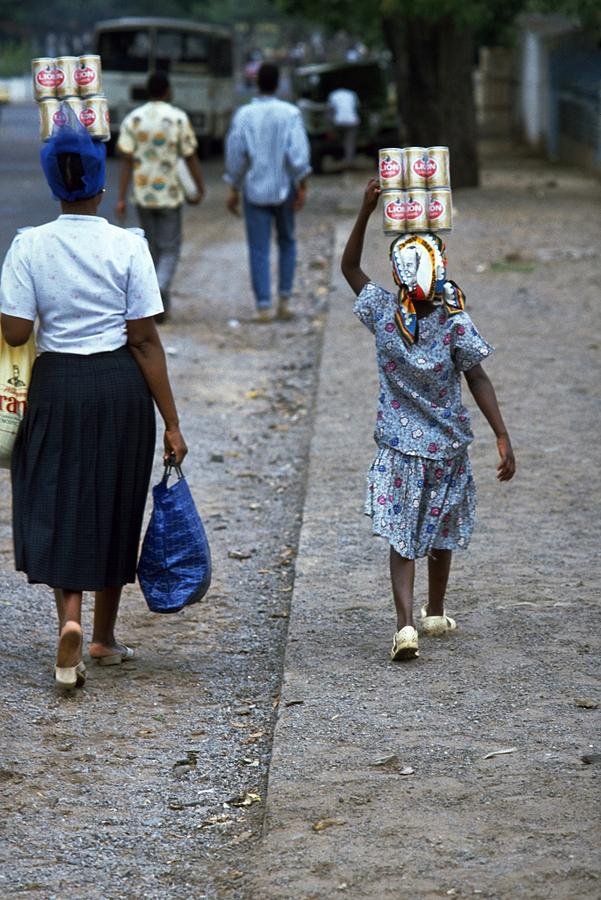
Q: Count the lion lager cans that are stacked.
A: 12